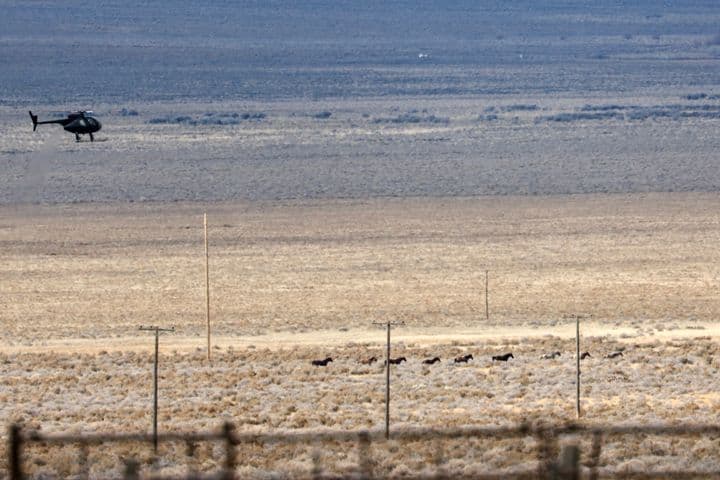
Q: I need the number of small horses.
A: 9